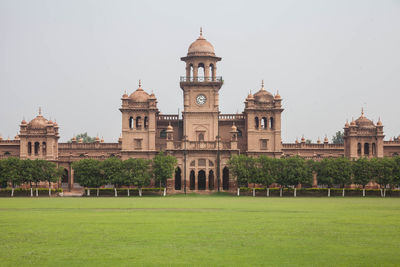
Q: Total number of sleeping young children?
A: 0